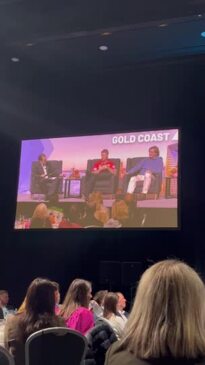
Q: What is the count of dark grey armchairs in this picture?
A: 3